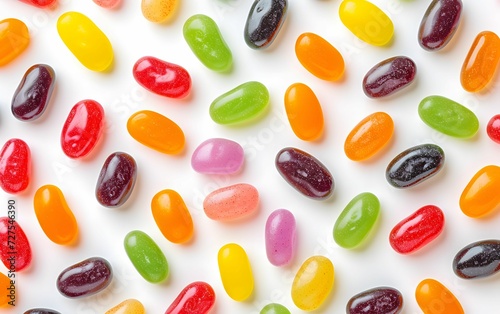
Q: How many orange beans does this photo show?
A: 11